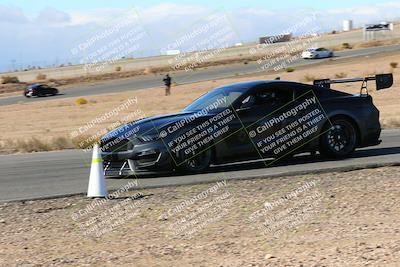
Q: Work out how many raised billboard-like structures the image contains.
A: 1